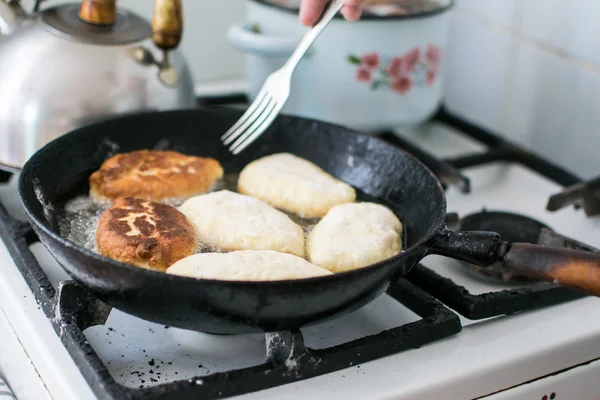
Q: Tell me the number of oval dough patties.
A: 6